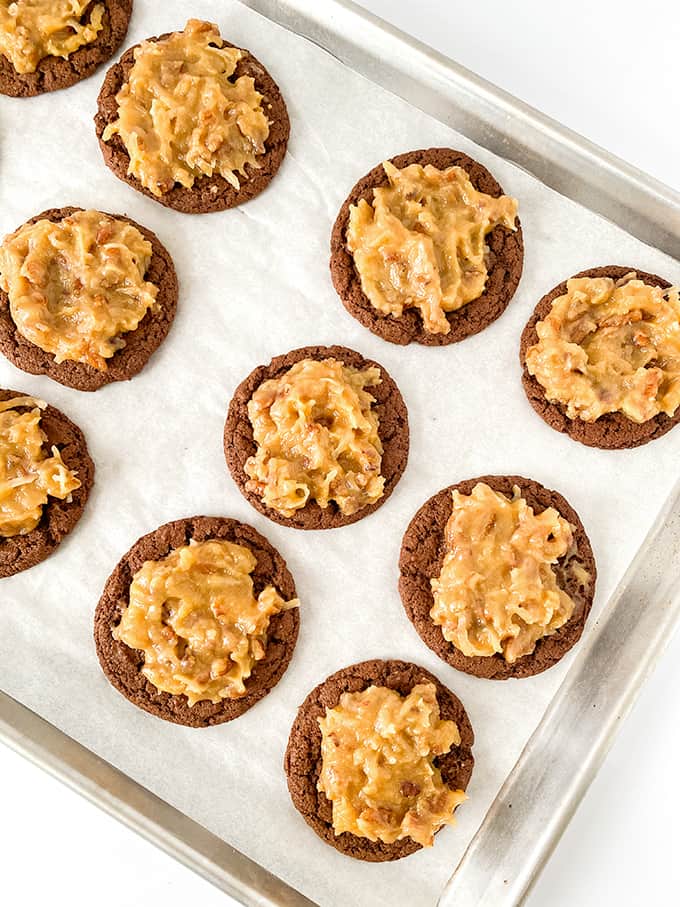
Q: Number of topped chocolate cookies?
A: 10